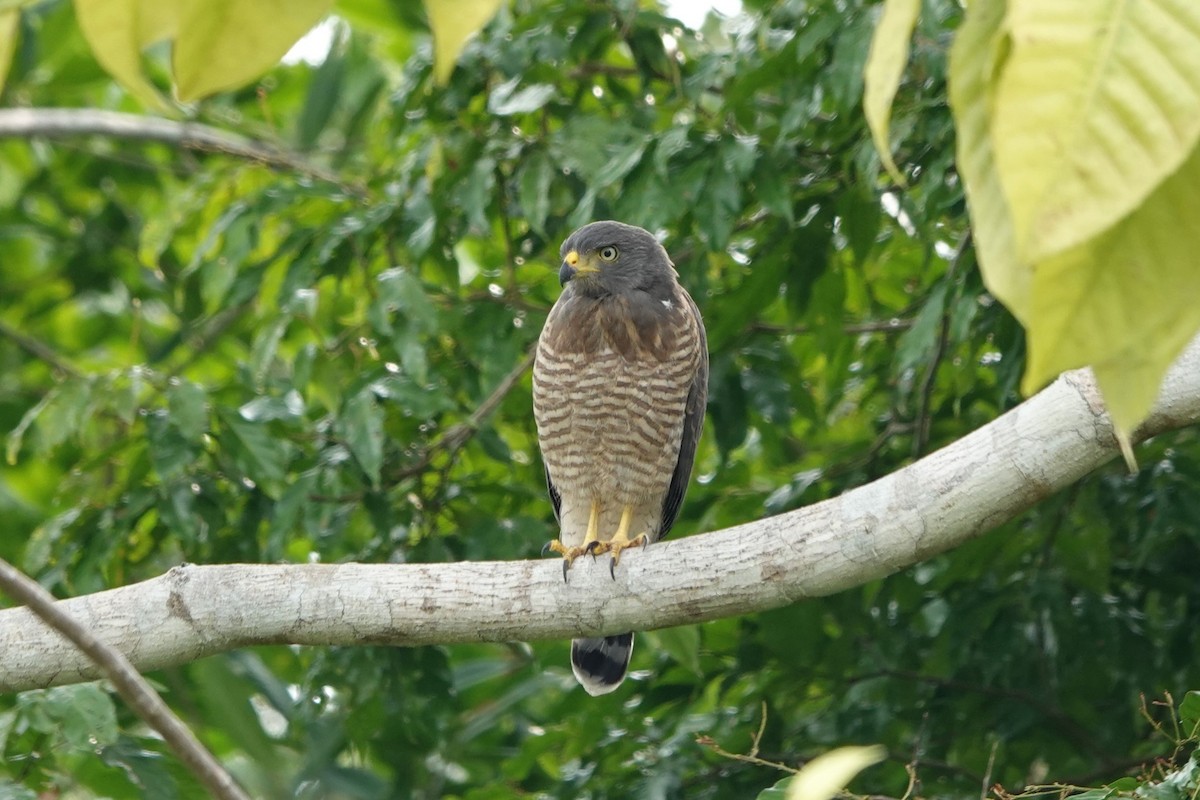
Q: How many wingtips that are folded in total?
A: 2